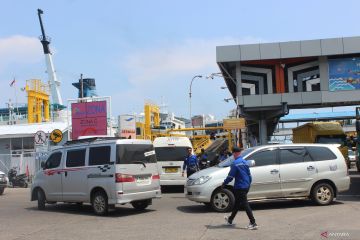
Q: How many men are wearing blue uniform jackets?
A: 2